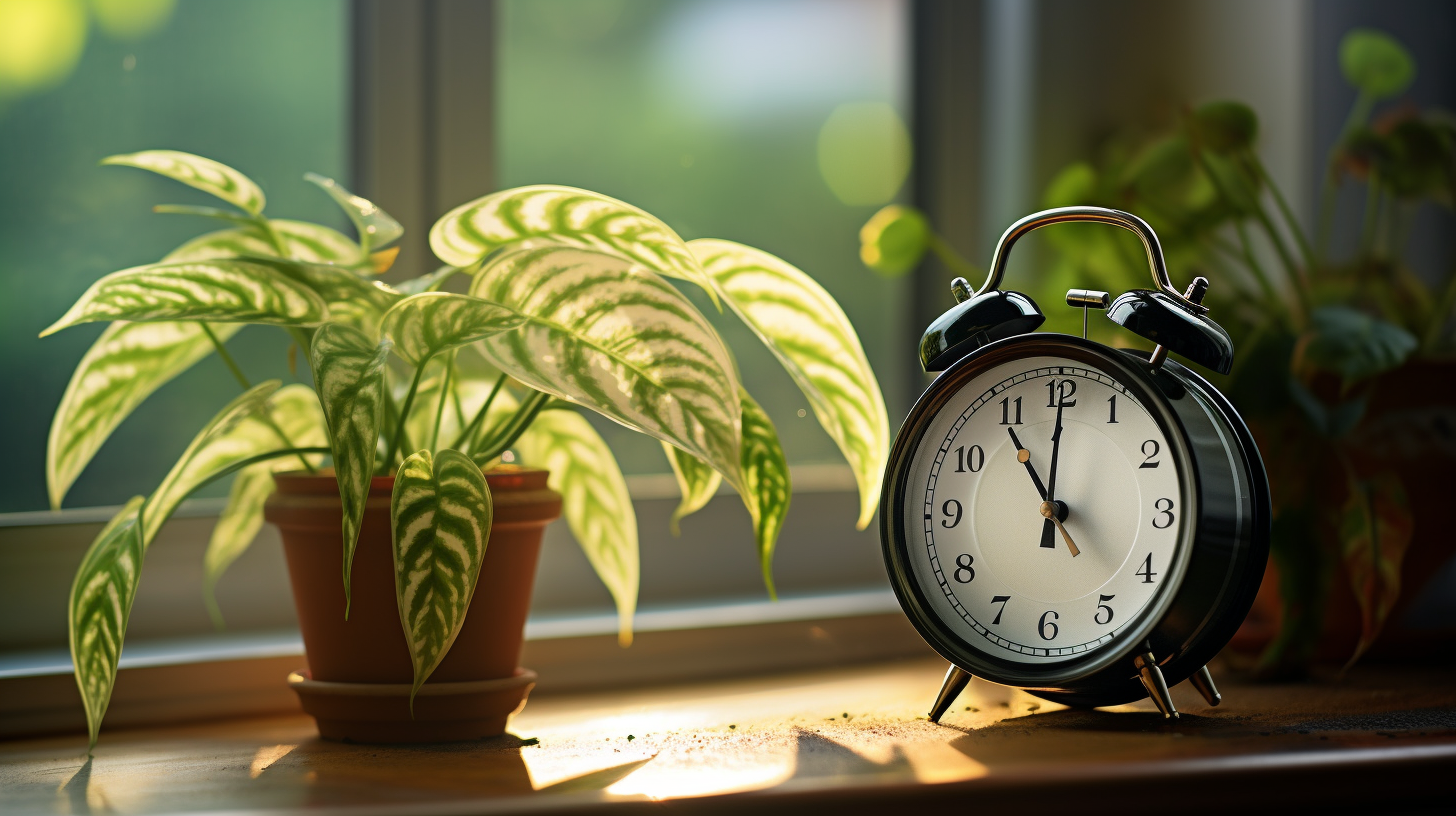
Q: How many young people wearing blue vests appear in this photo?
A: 0